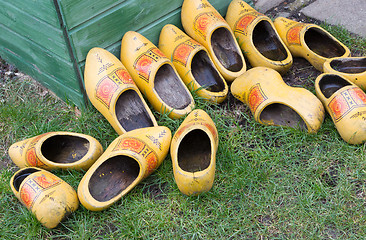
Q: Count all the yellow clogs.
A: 13